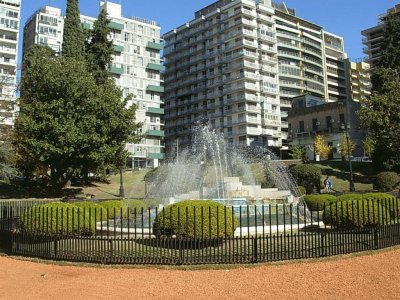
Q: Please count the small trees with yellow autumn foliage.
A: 2